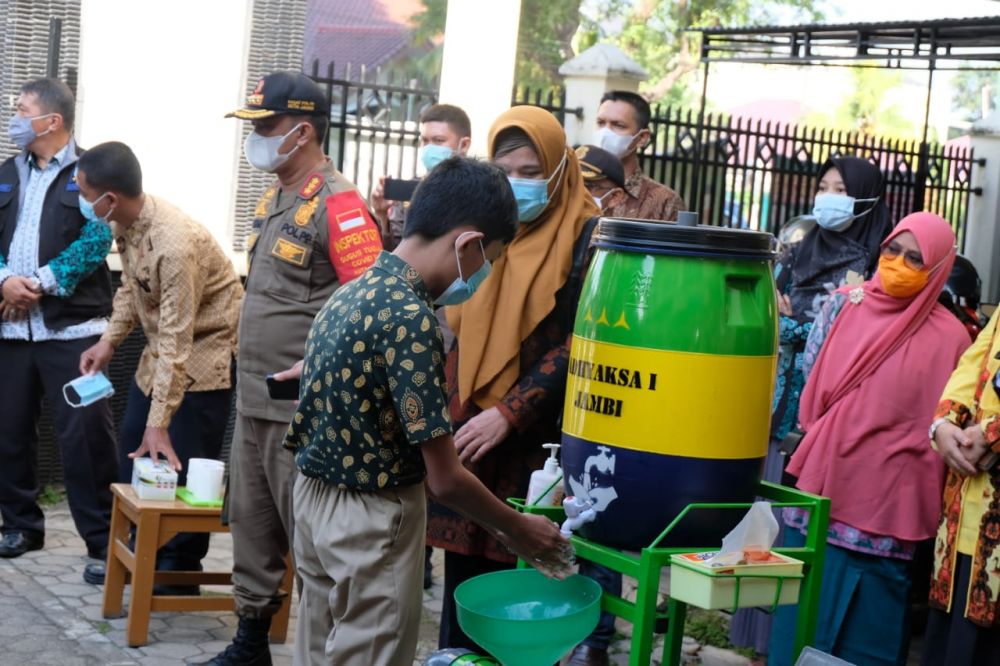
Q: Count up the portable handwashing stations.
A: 1